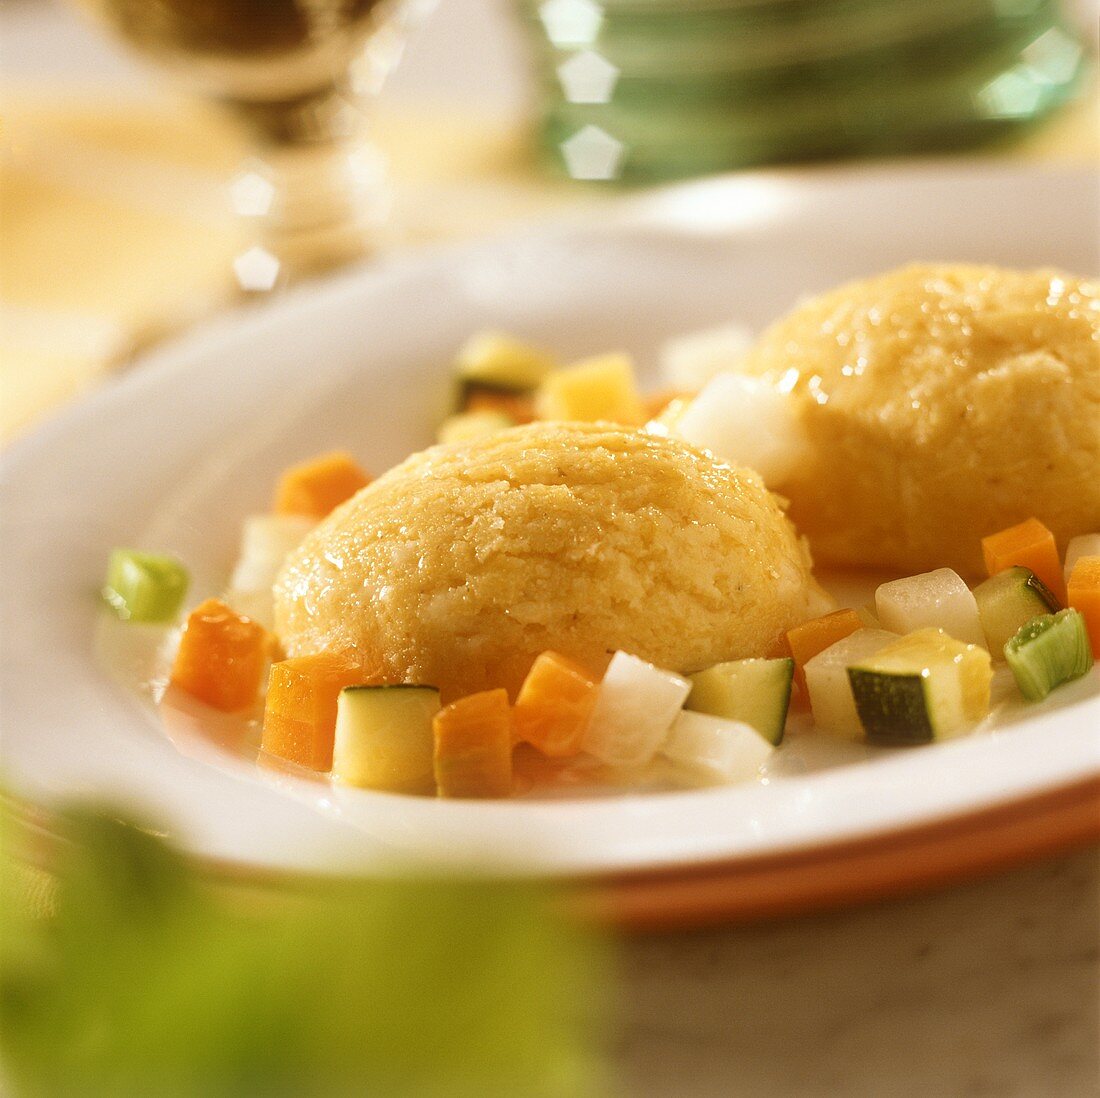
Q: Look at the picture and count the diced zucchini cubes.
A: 5